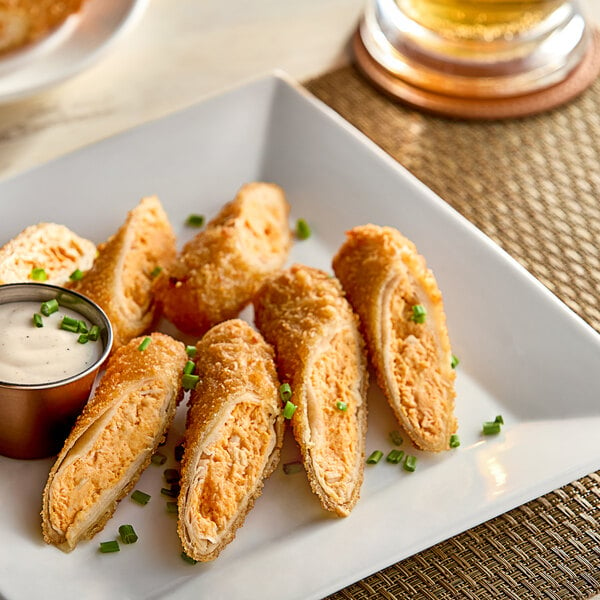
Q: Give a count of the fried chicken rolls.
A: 7